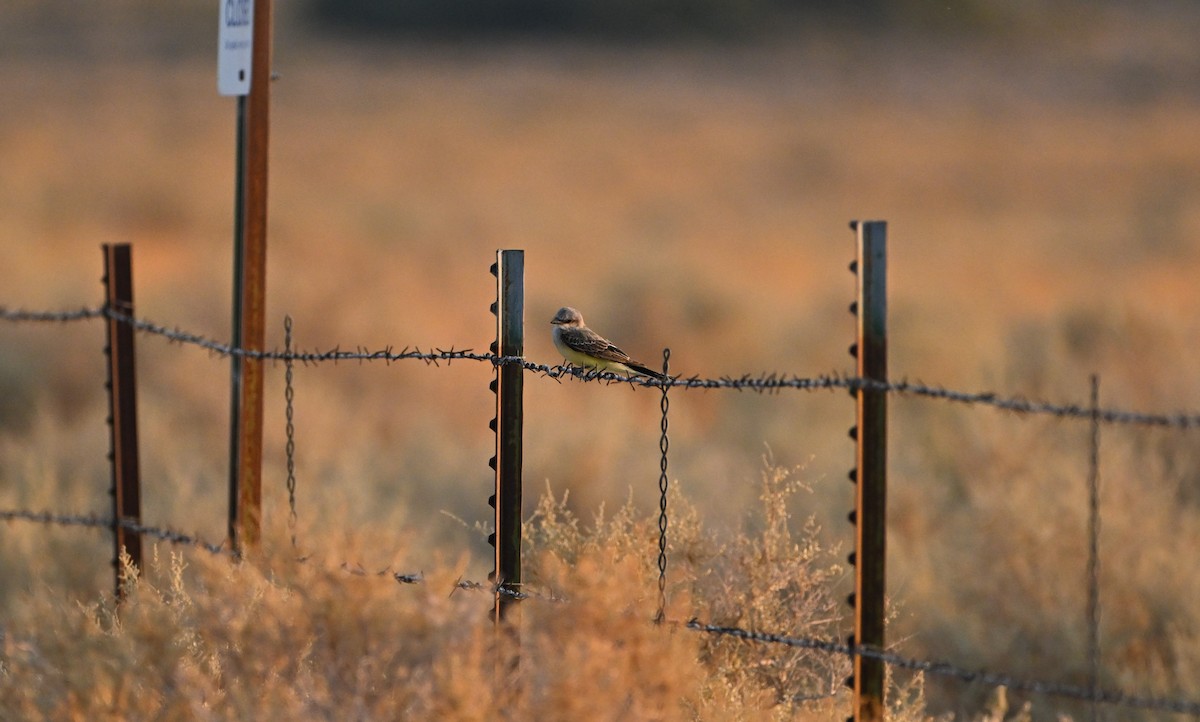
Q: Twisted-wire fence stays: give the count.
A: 3